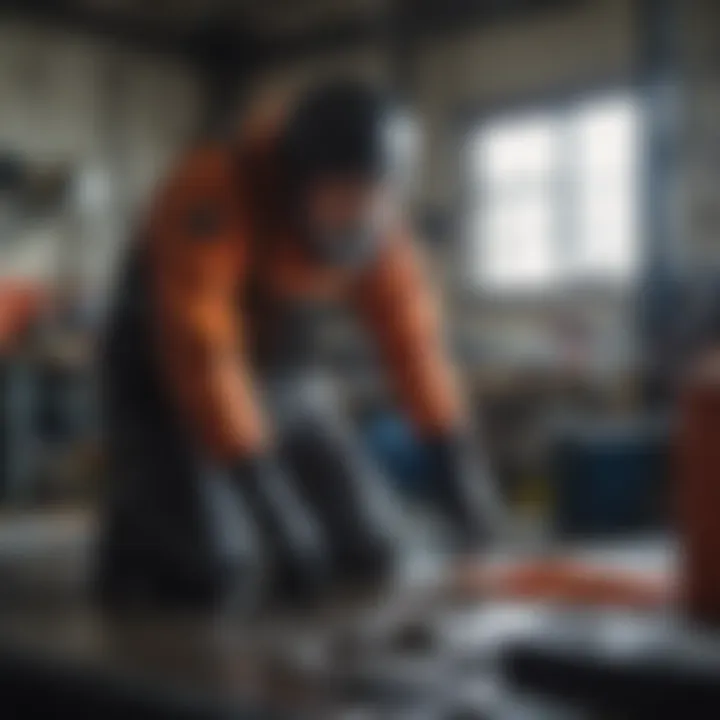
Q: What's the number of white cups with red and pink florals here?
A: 0